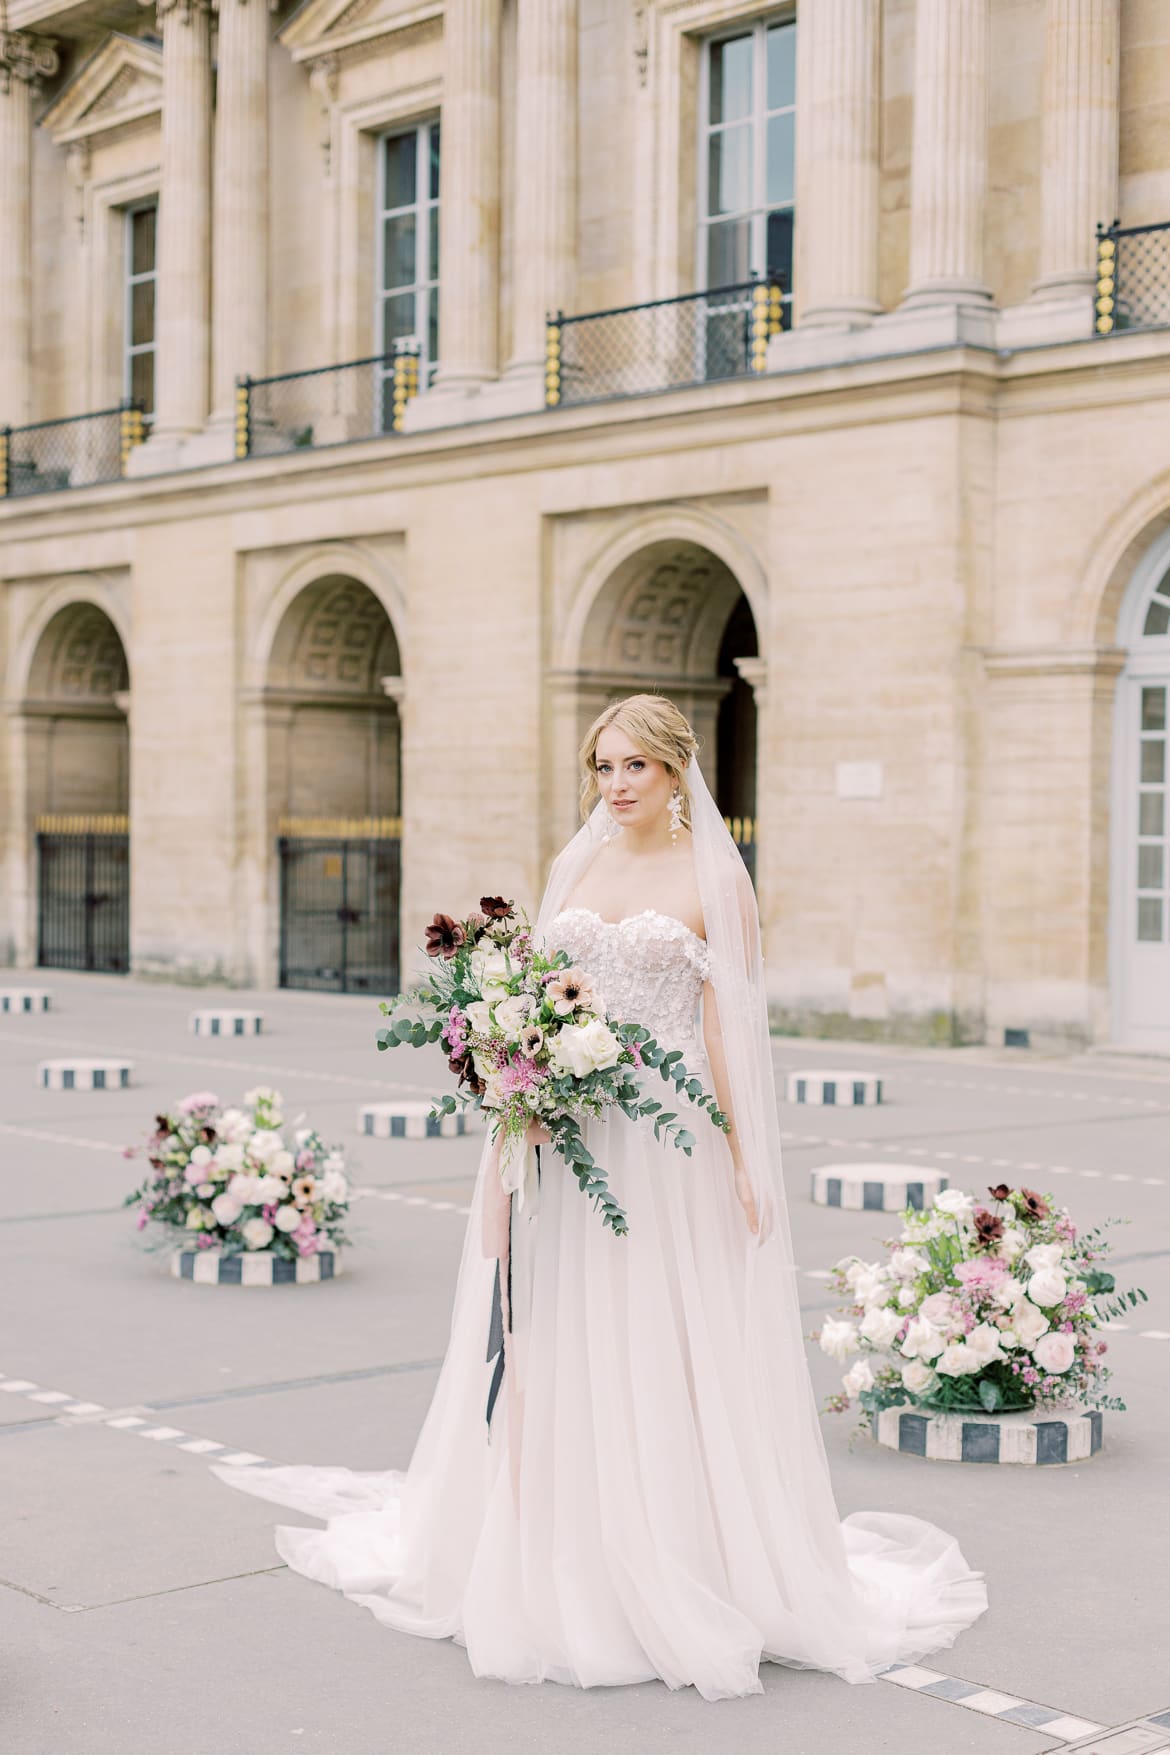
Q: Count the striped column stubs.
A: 8